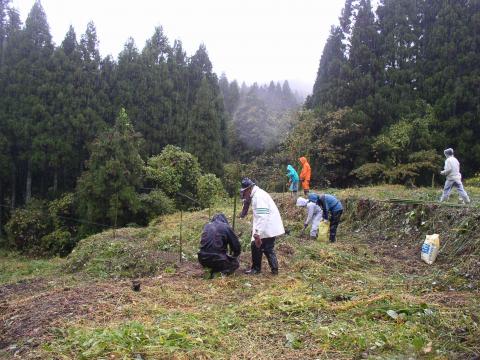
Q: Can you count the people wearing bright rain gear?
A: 2